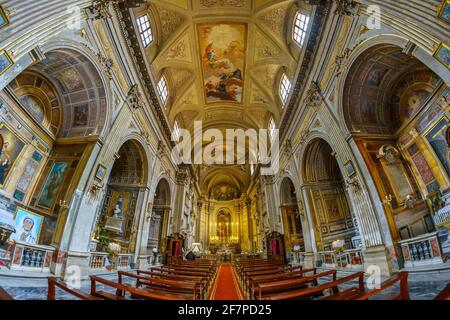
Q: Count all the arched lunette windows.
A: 6